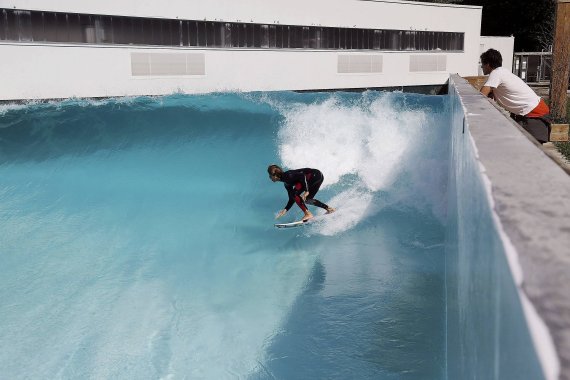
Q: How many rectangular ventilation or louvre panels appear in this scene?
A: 3